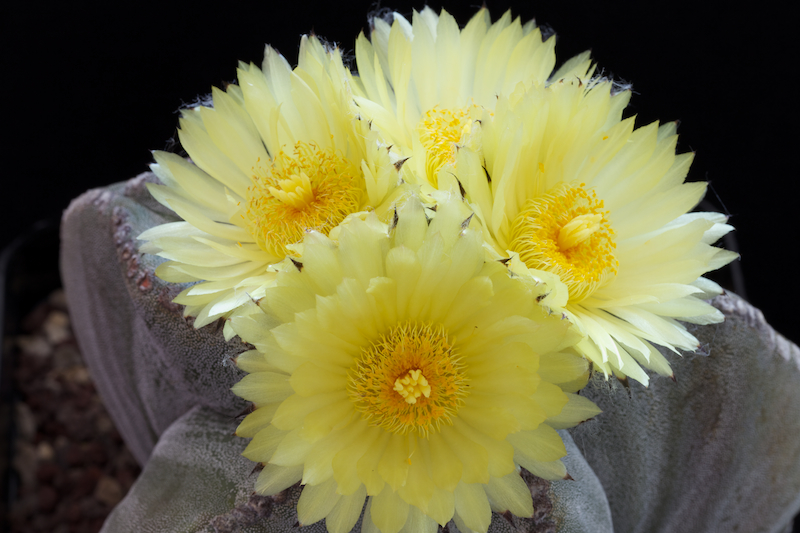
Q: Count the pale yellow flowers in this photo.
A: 4